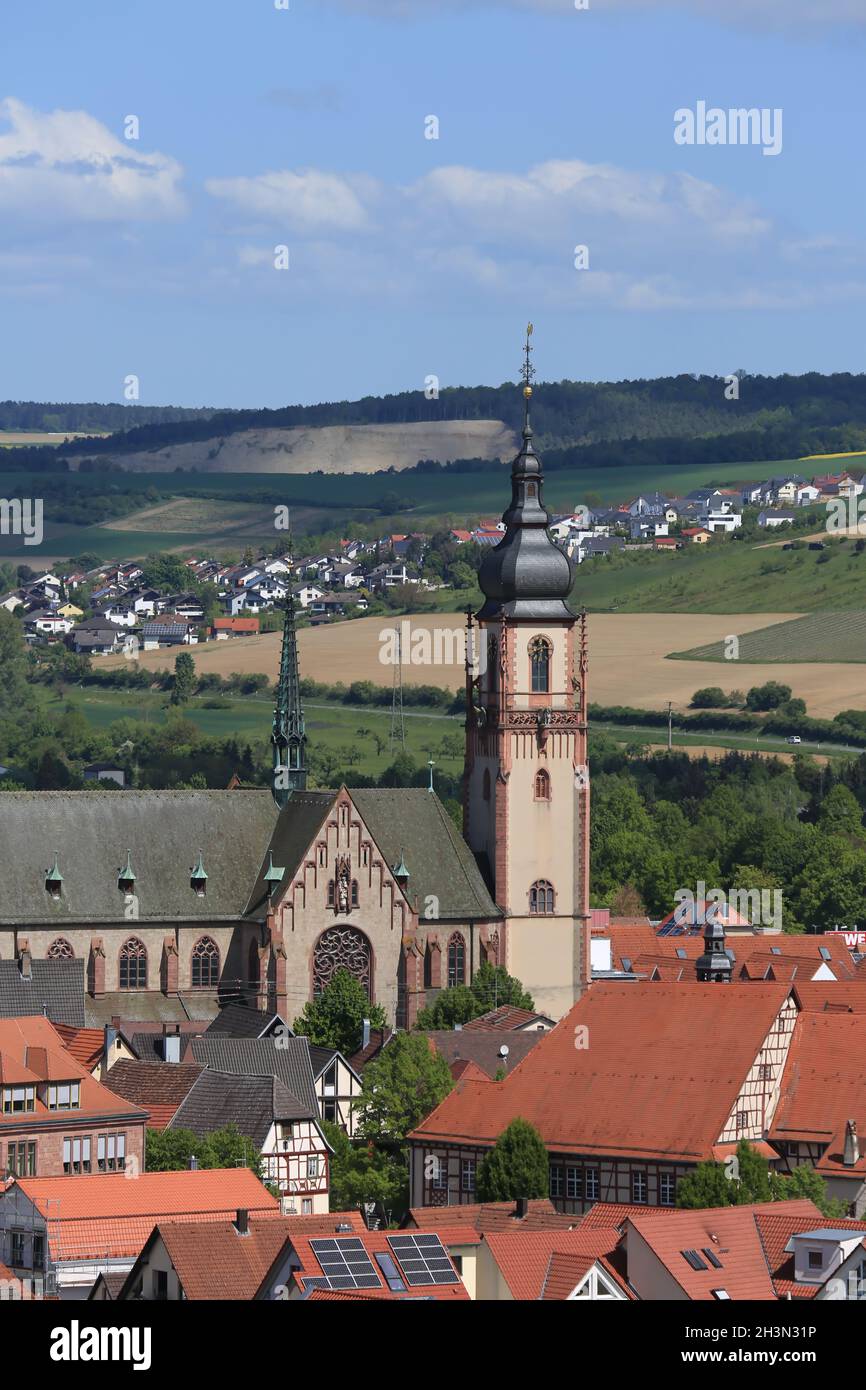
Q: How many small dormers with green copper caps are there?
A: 5